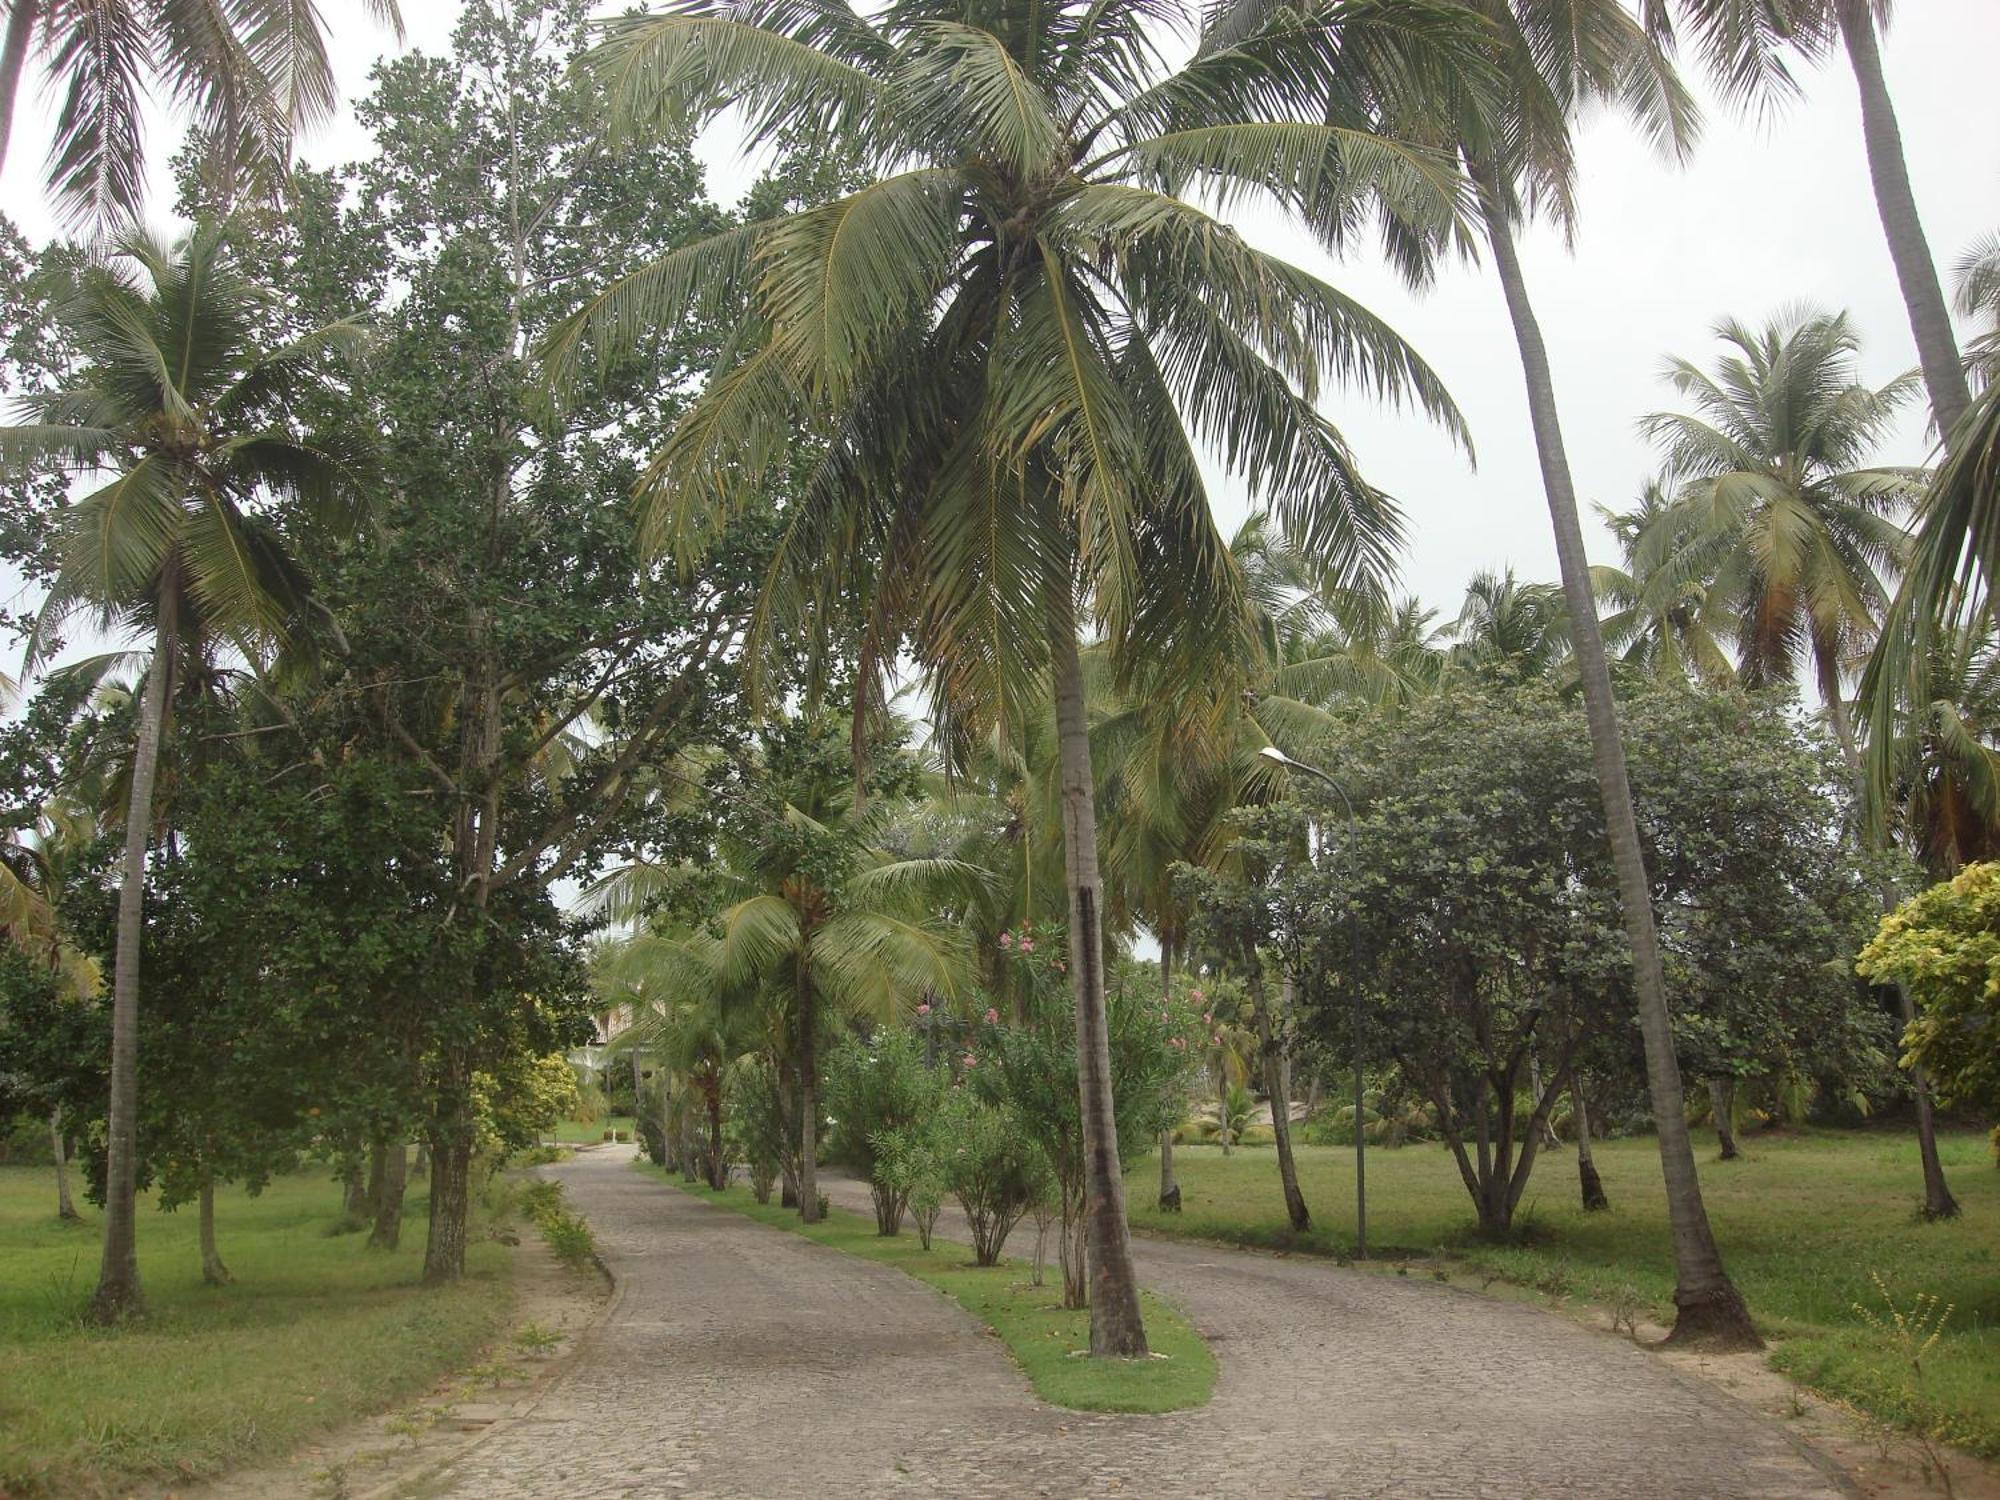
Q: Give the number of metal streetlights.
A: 1